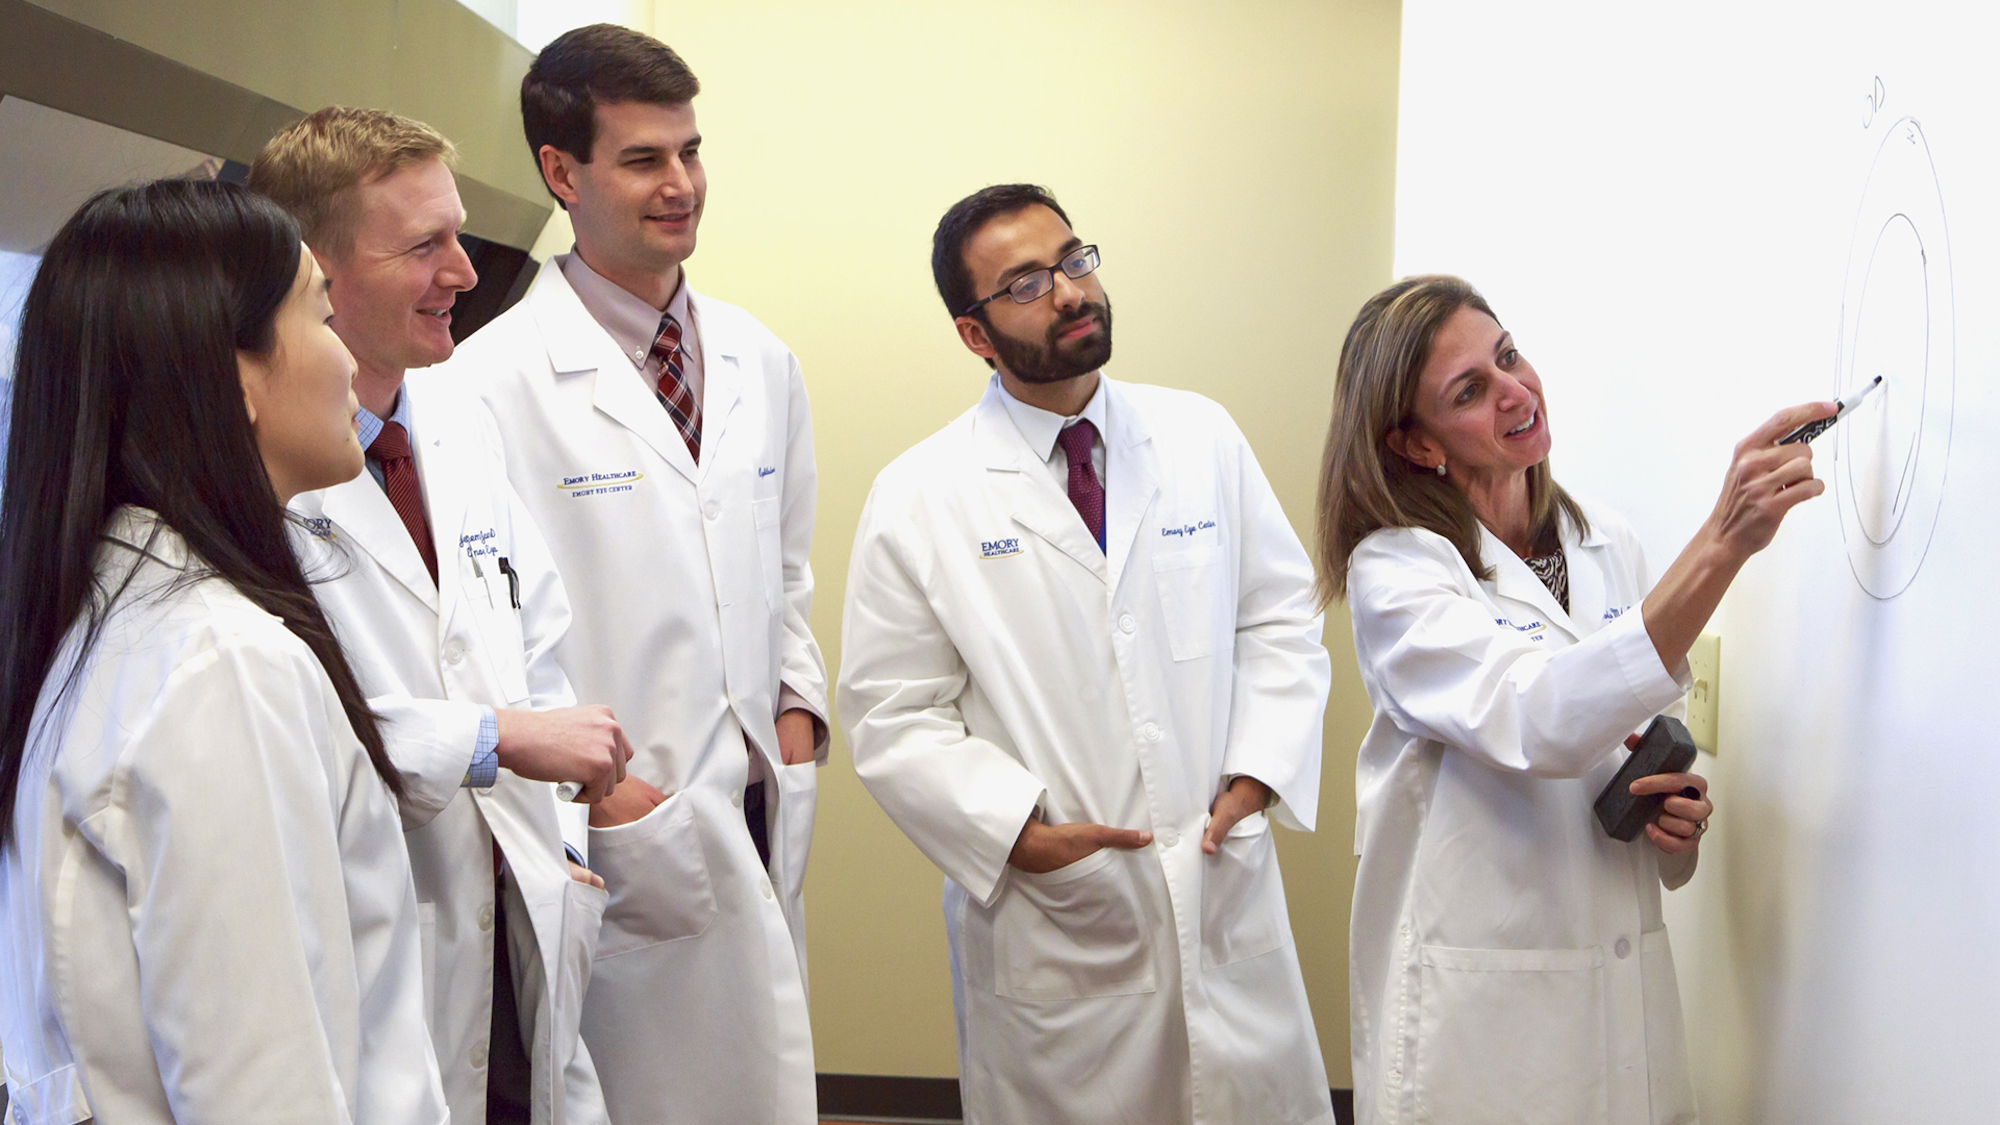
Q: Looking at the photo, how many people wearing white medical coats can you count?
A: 5